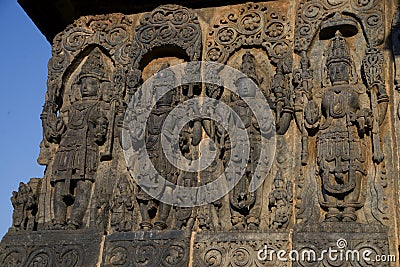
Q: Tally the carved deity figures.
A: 4